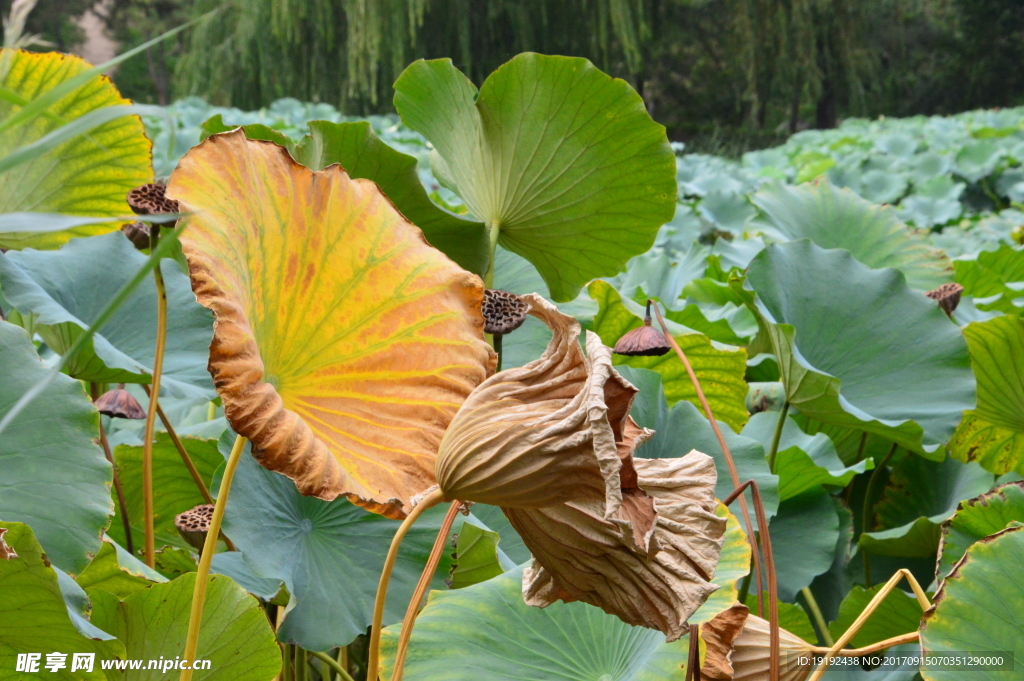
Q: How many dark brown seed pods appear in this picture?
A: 7